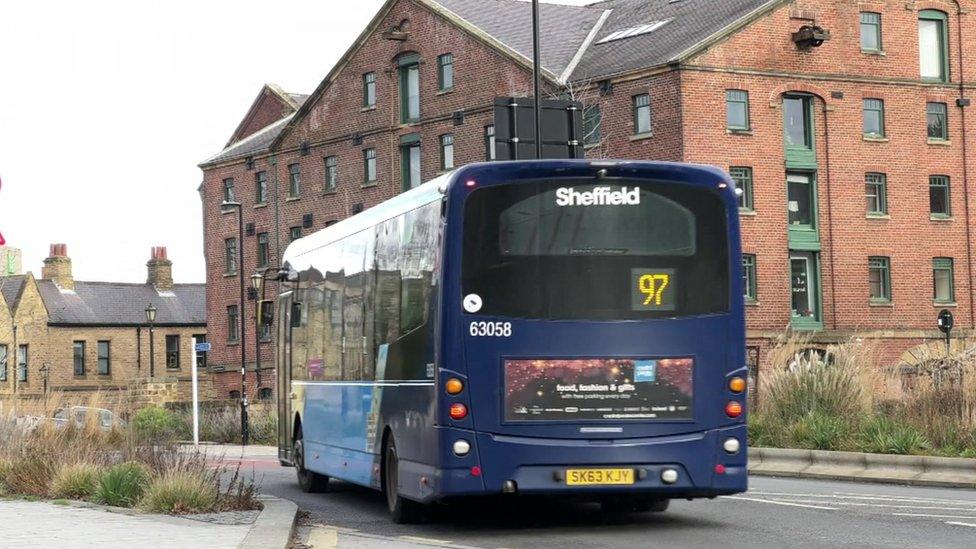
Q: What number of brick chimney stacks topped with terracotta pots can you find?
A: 2